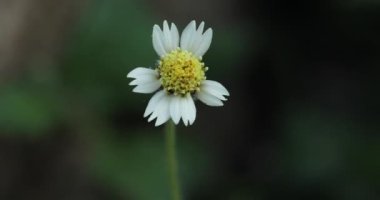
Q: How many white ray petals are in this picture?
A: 6